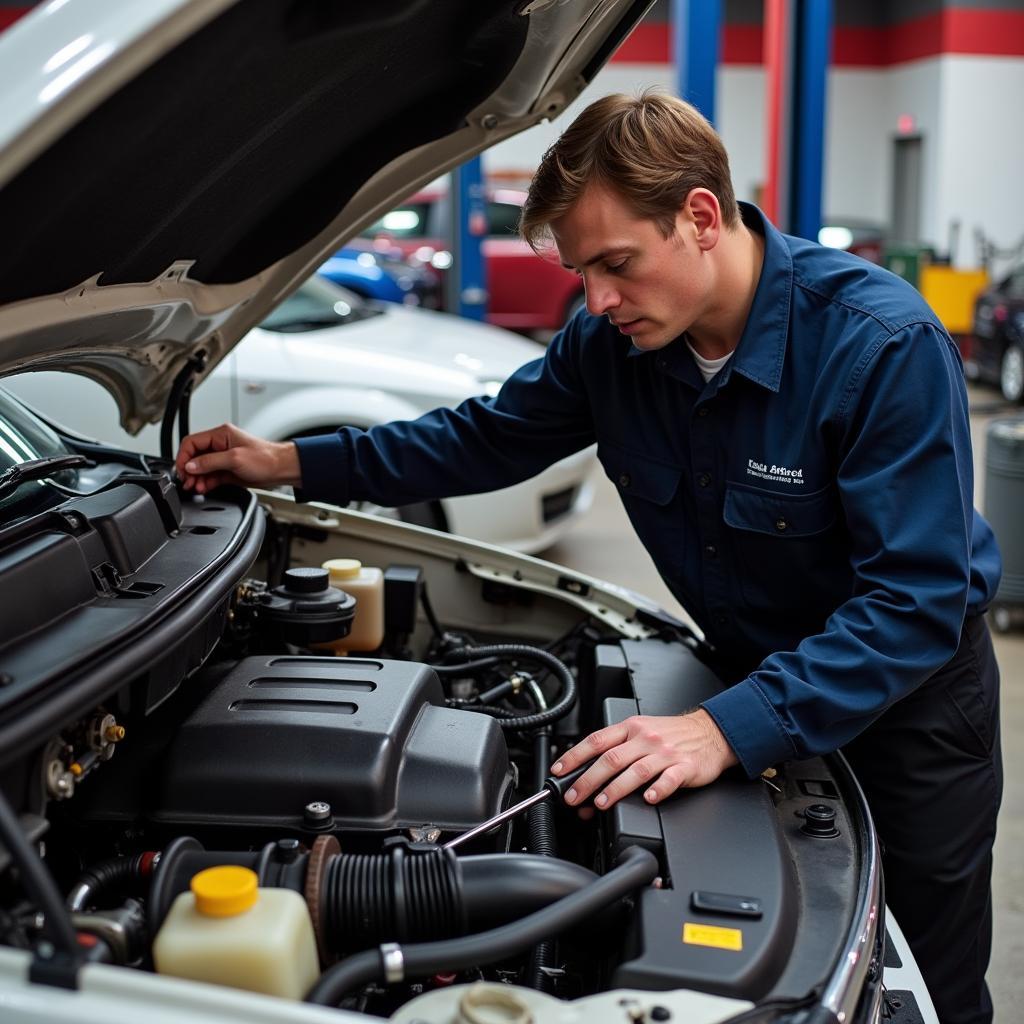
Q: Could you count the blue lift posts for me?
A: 3